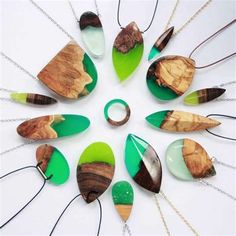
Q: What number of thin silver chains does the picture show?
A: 7